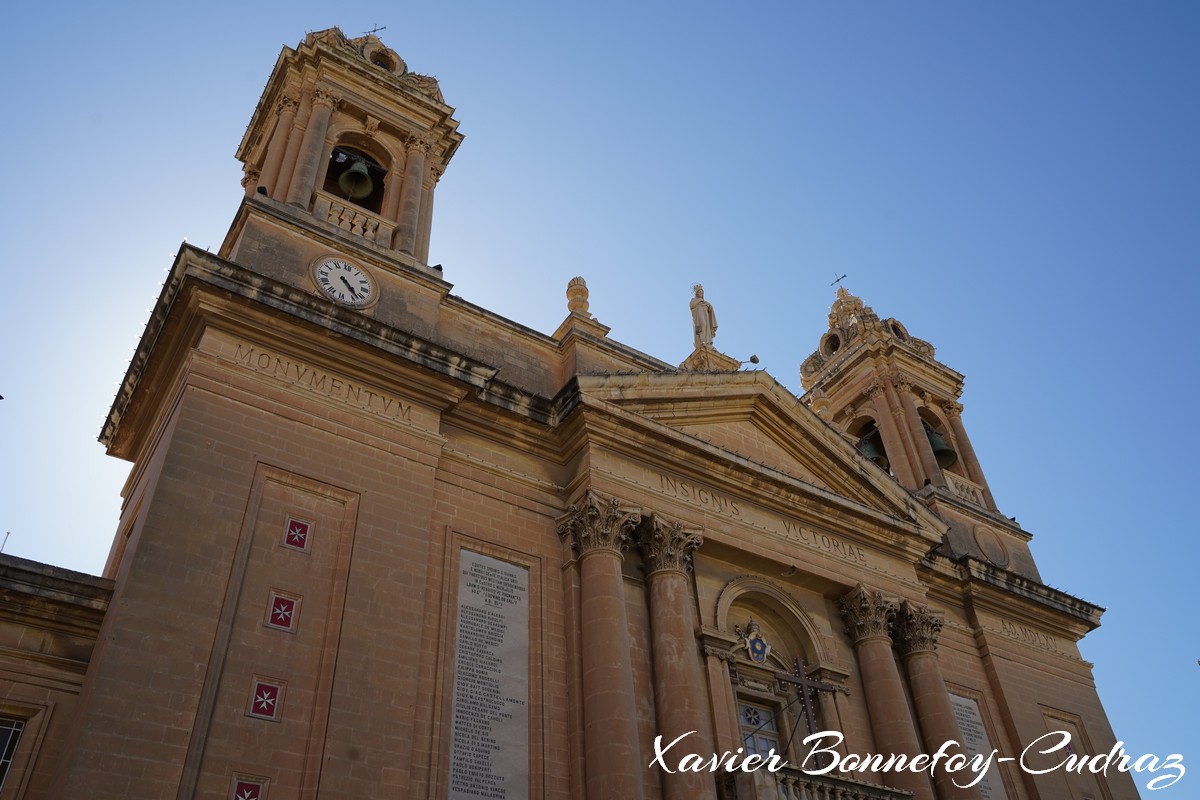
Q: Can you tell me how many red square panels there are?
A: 4